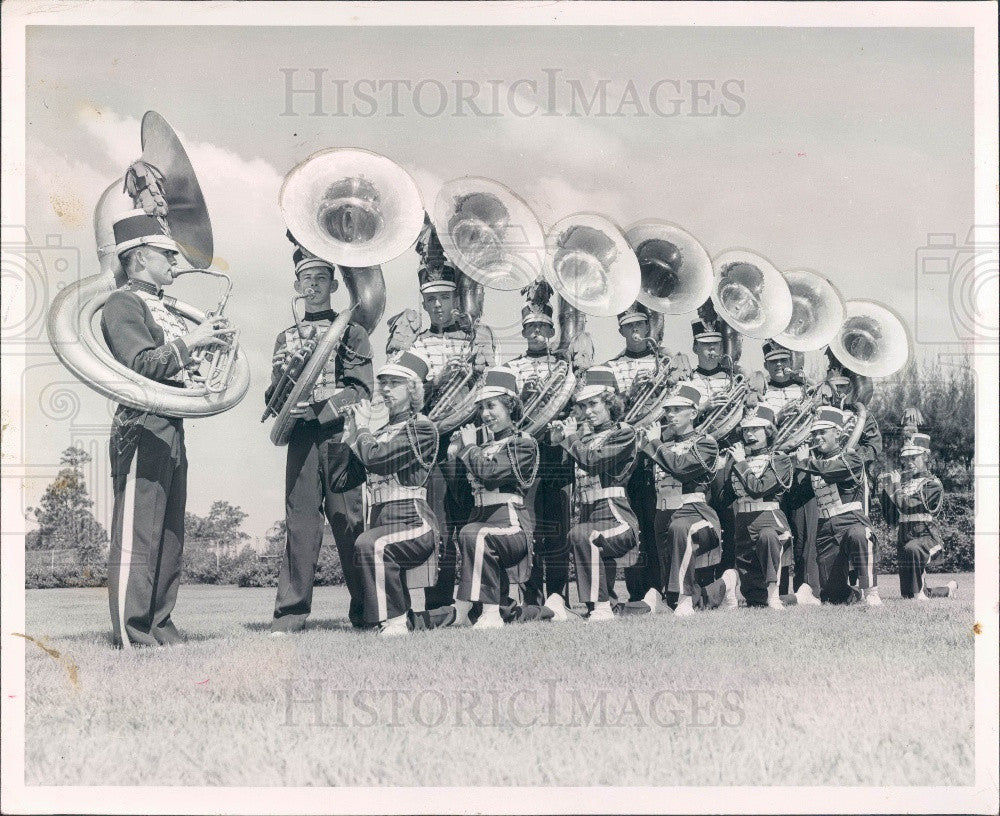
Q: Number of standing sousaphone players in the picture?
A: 8